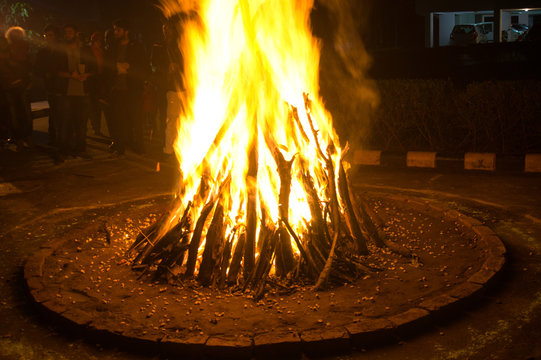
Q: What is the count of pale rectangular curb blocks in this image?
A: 4